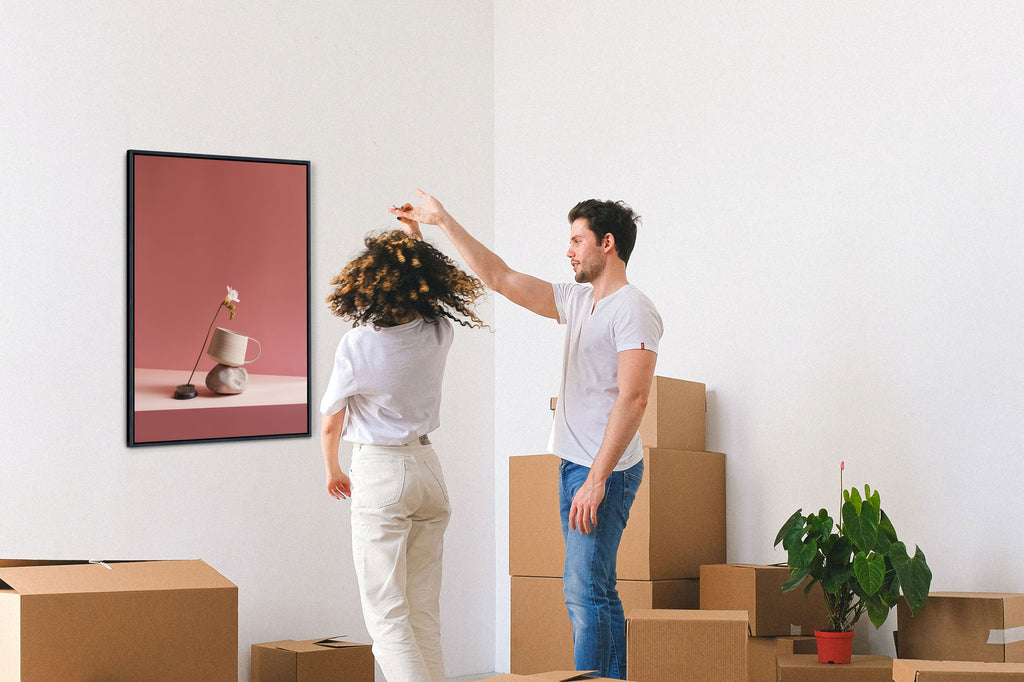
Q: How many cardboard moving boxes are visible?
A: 12